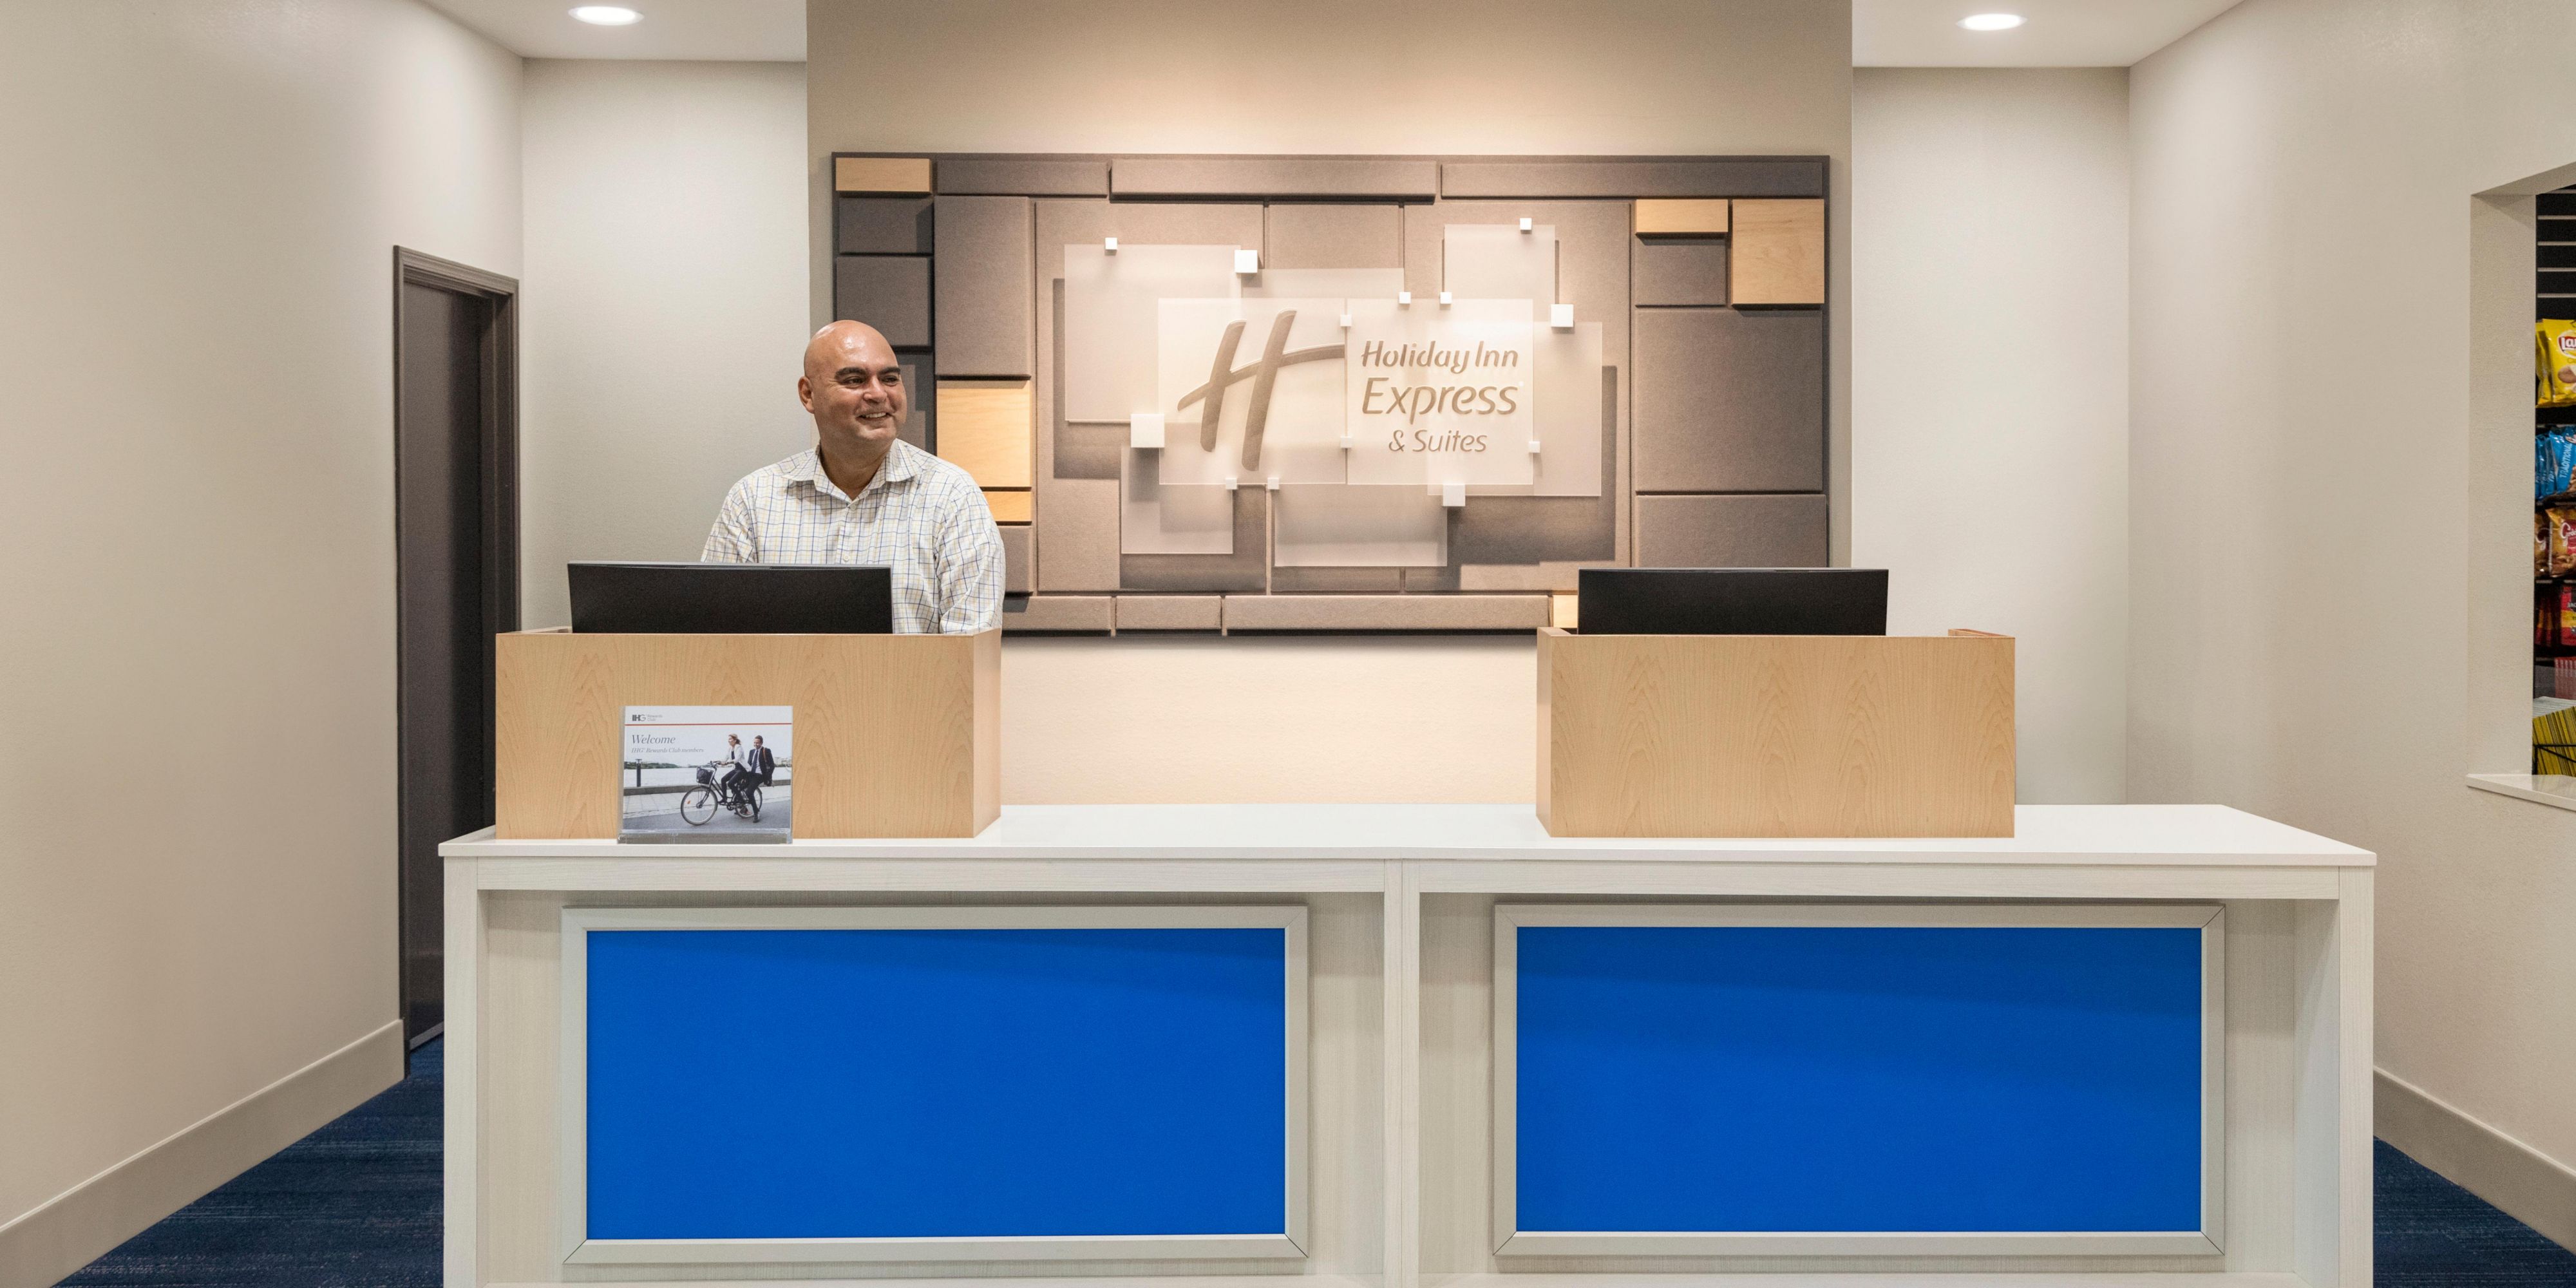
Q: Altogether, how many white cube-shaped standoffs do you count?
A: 13